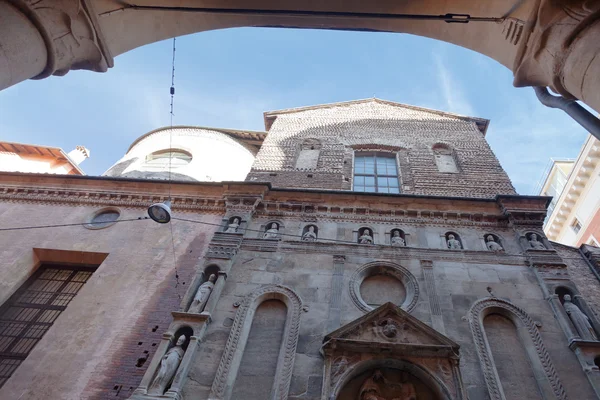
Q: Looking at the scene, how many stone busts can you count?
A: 8